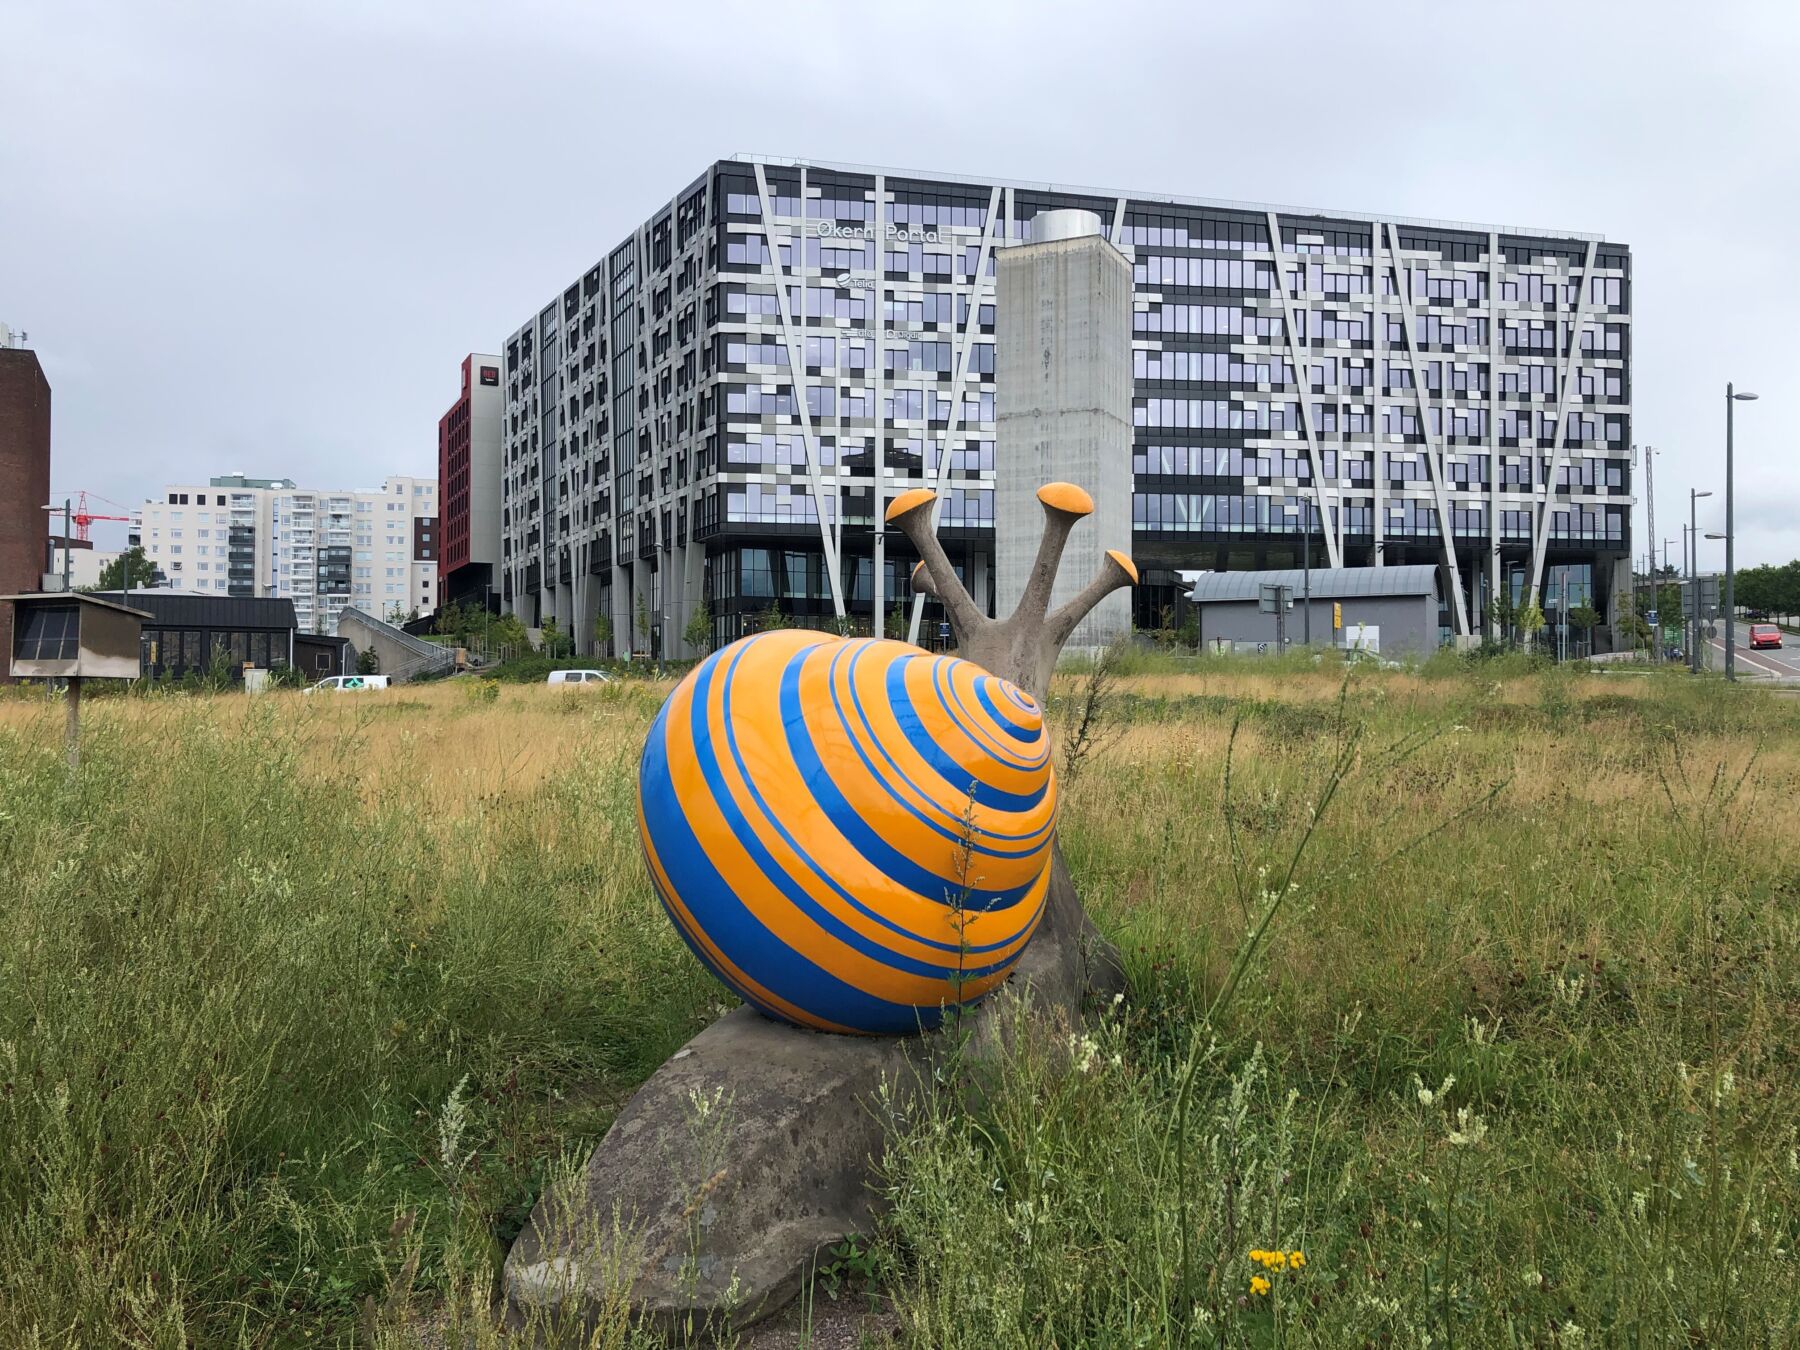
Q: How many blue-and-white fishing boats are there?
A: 0